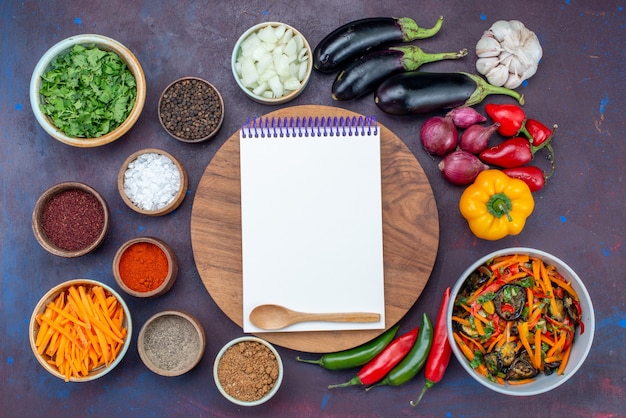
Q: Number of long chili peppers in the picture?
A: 4